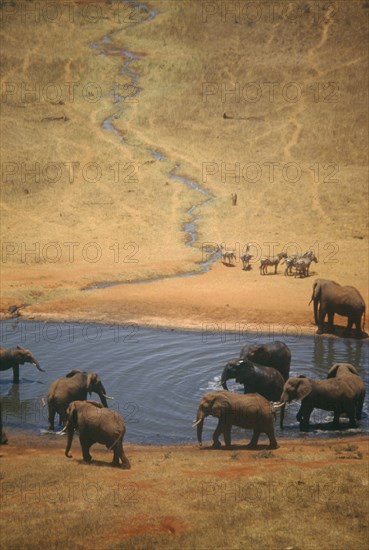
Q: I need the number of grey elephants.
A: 9